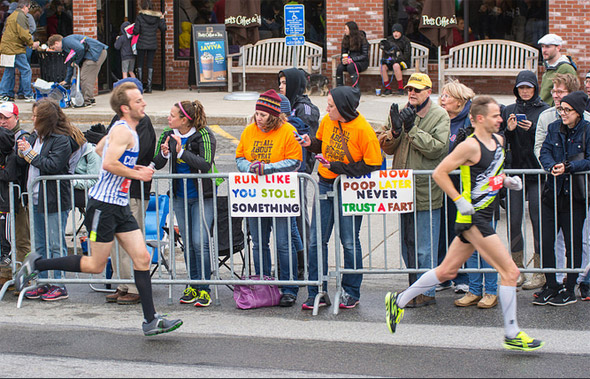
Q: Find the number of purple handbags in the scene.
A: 1